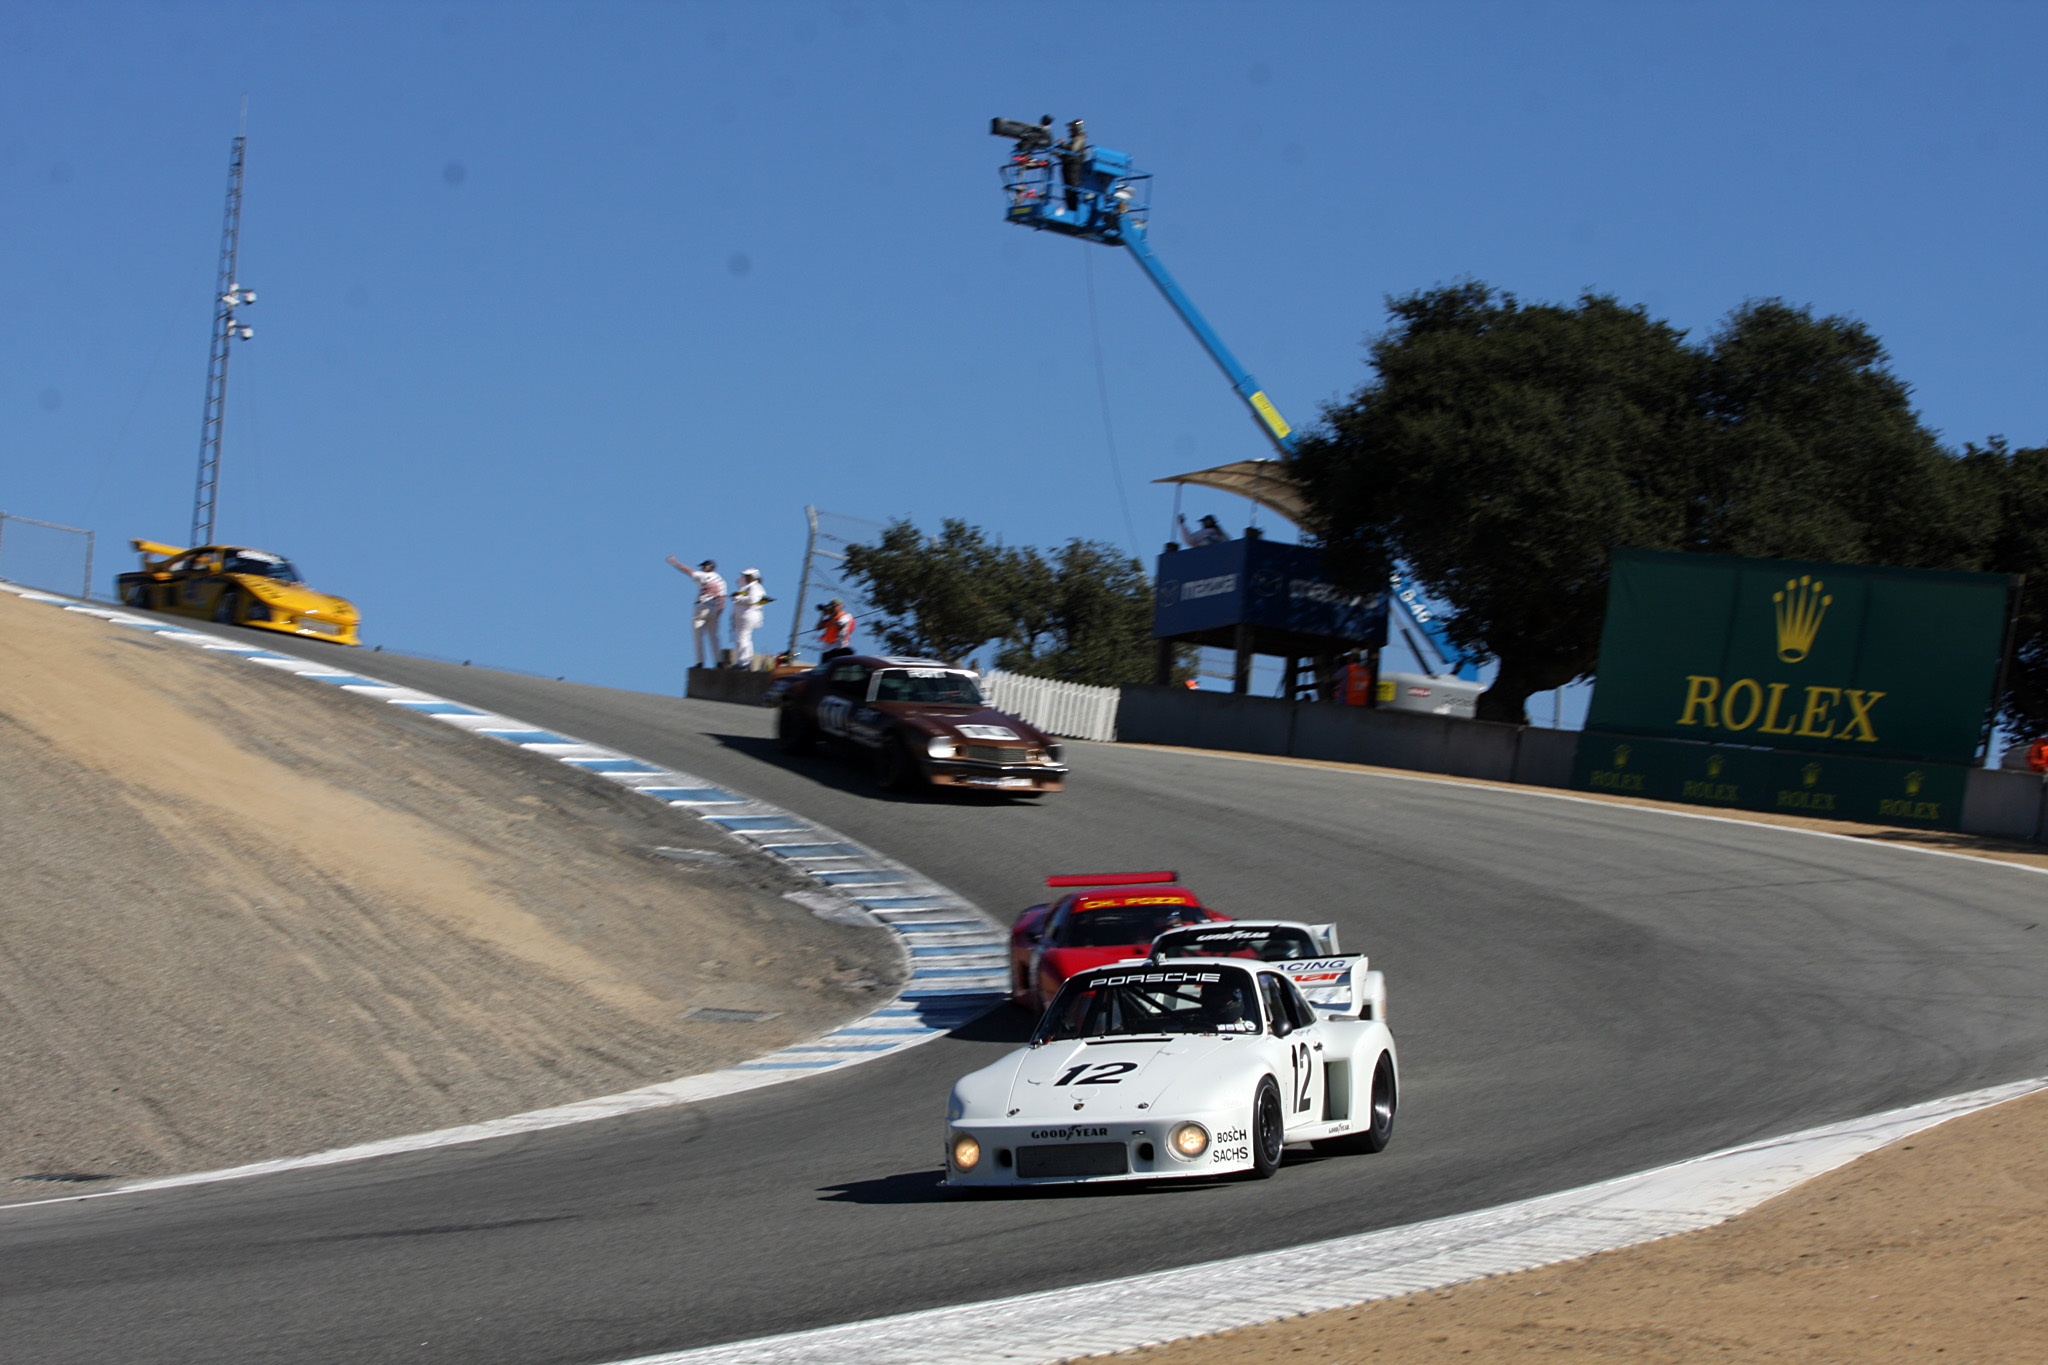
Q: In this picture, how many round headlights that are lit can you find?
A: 2